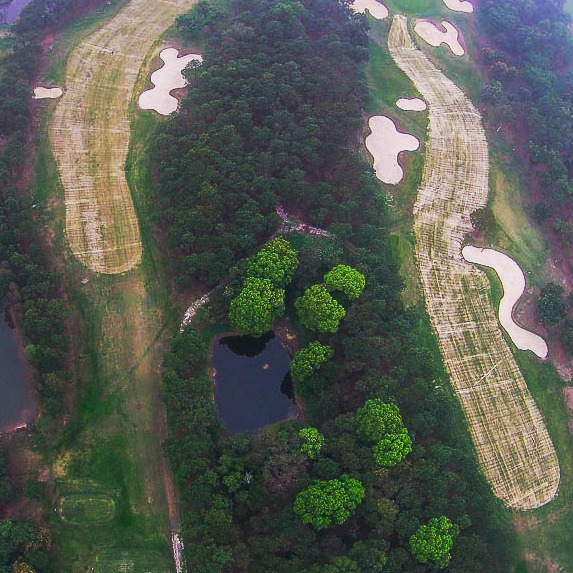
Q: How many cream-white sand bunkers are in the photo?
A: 8